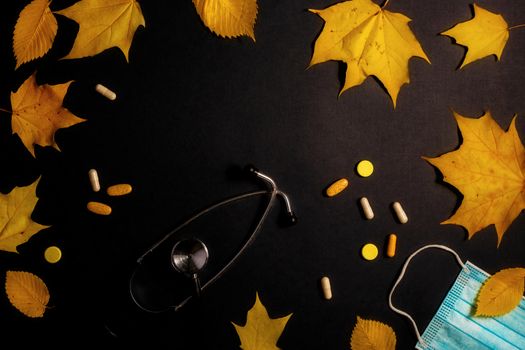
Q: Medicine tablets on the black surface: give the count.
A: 12